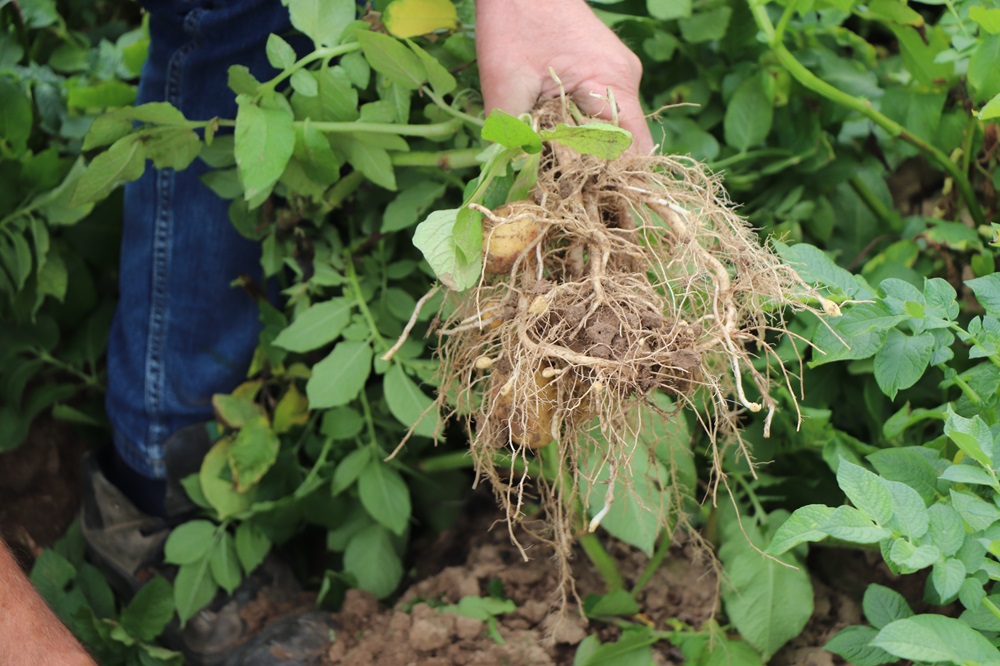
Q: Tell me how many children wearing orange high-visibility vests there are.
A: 0